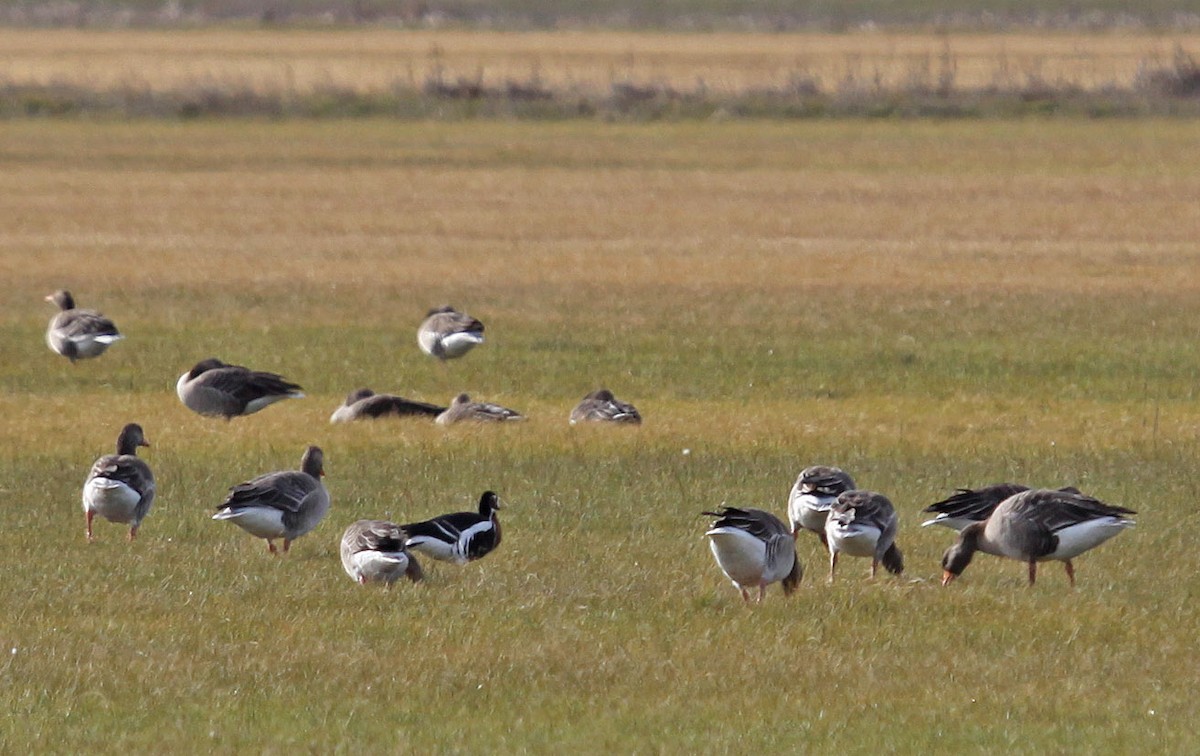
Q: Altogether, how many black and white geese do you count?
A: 1